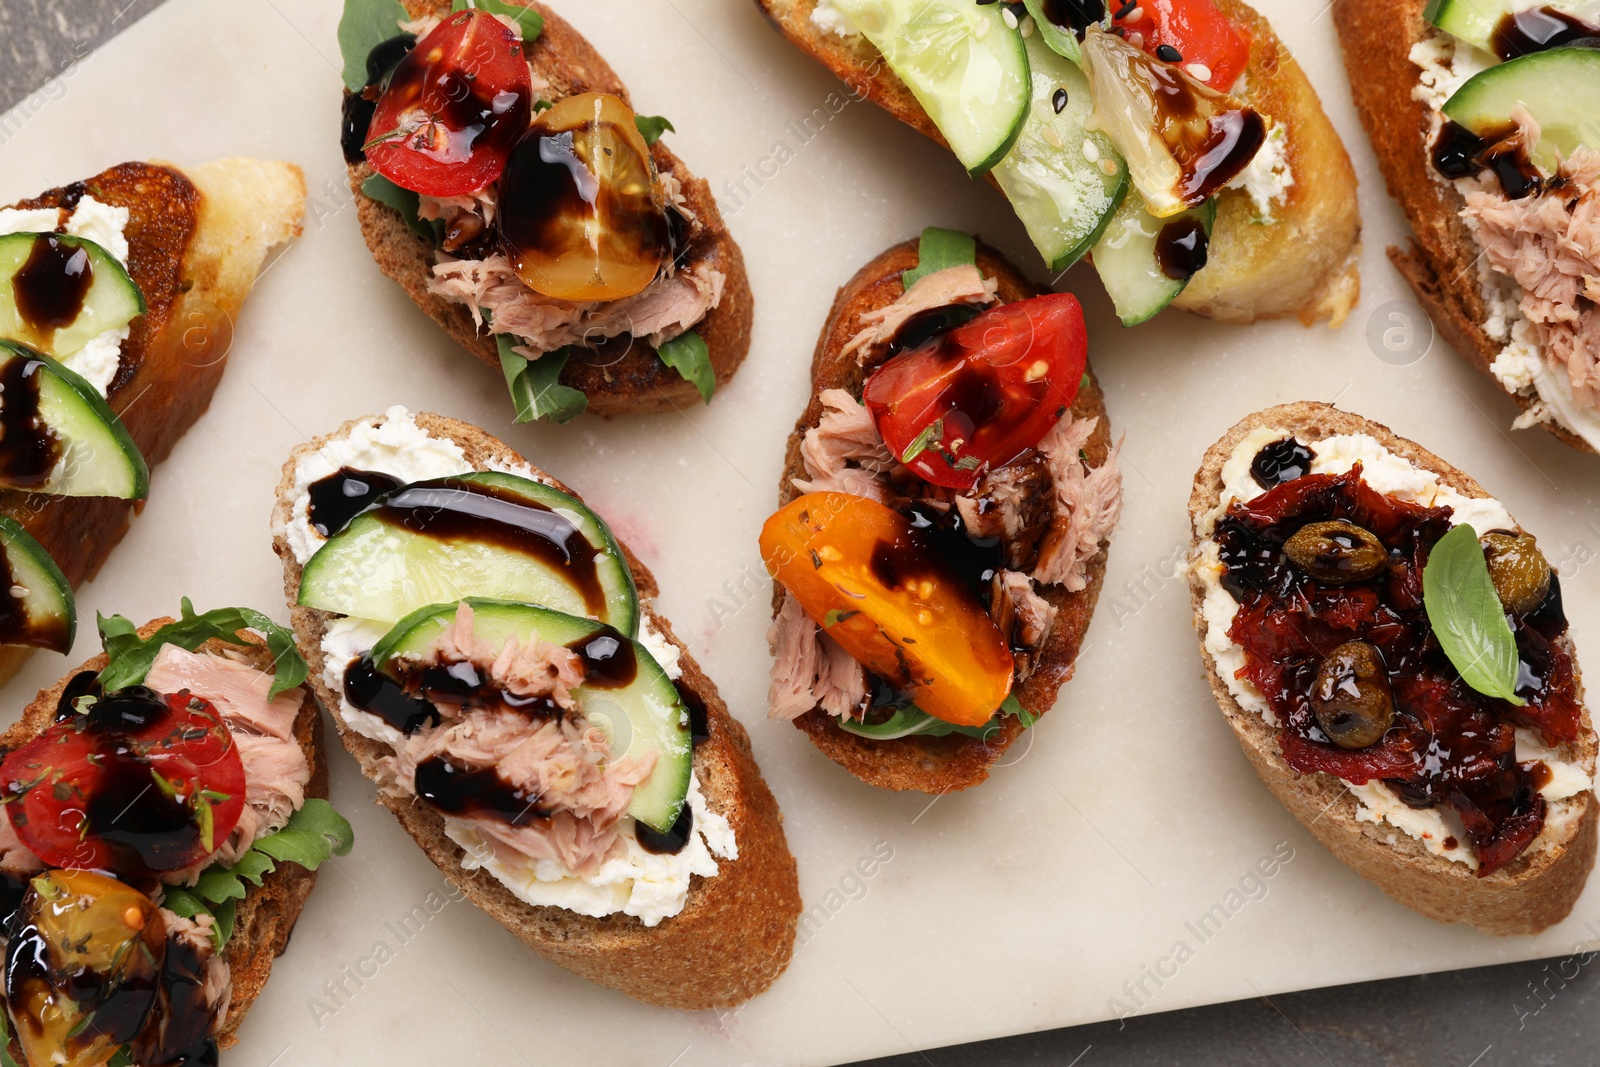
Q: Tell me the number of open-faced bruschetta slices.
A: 8